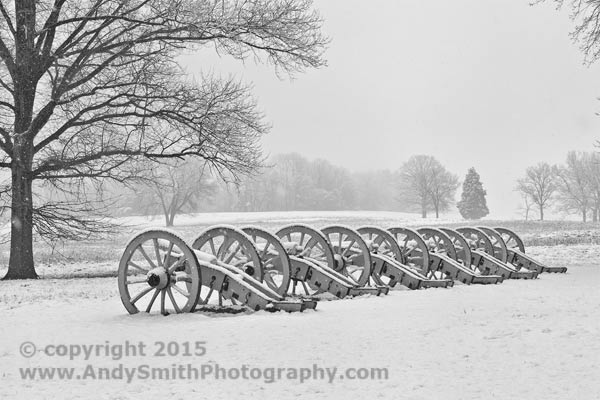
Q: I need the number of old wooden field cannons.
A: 6